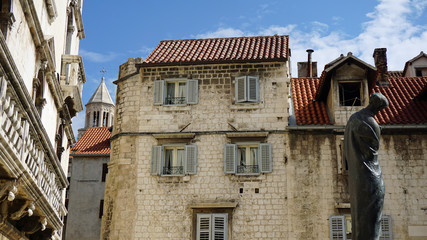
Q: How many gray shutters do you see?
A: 12